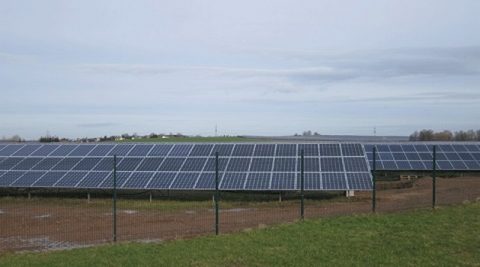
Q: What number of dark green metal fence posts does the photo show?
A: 5